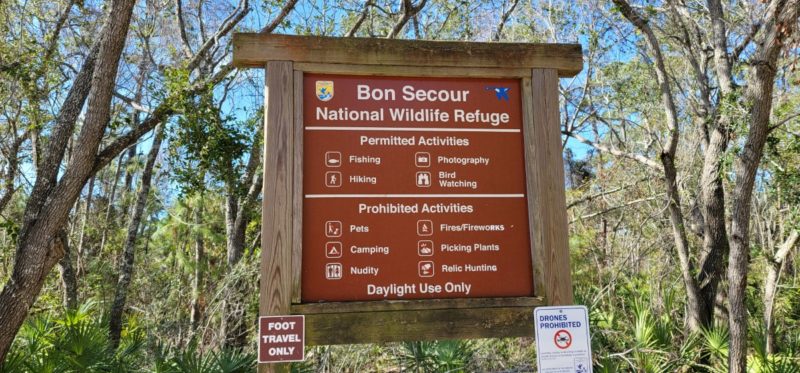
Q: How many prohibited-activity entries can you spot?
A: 6